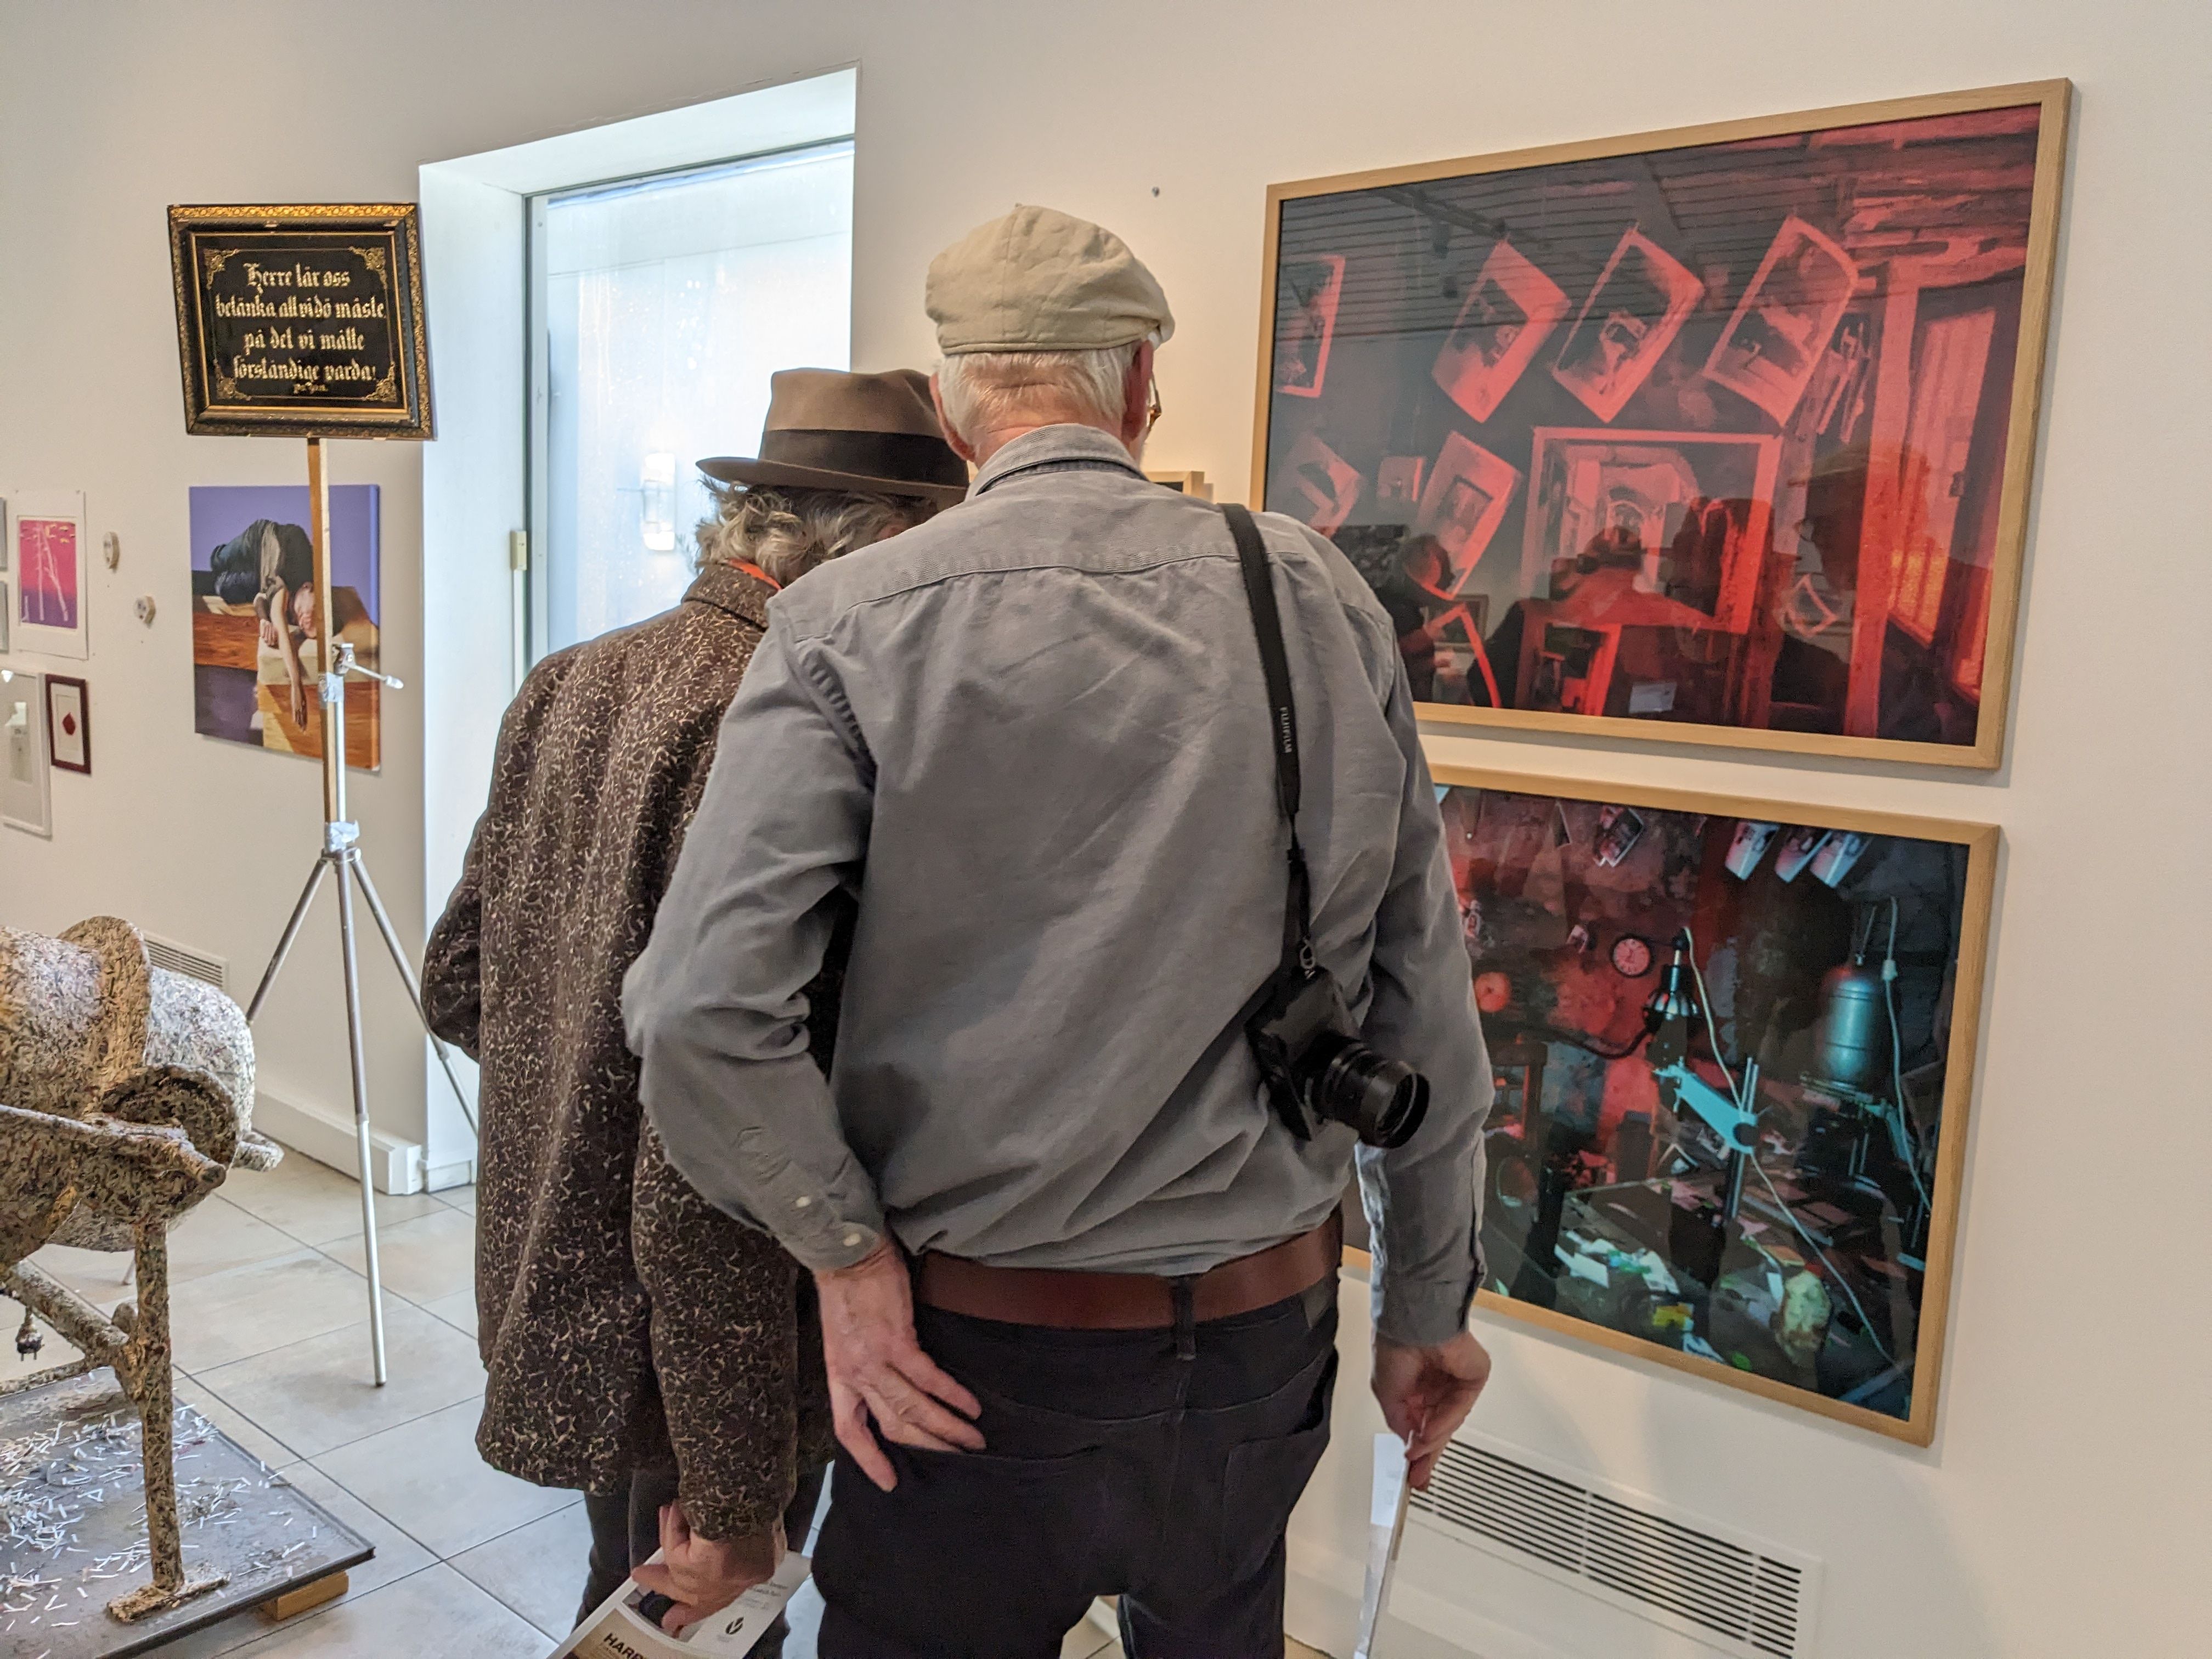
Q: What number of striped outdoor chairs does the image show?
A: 0